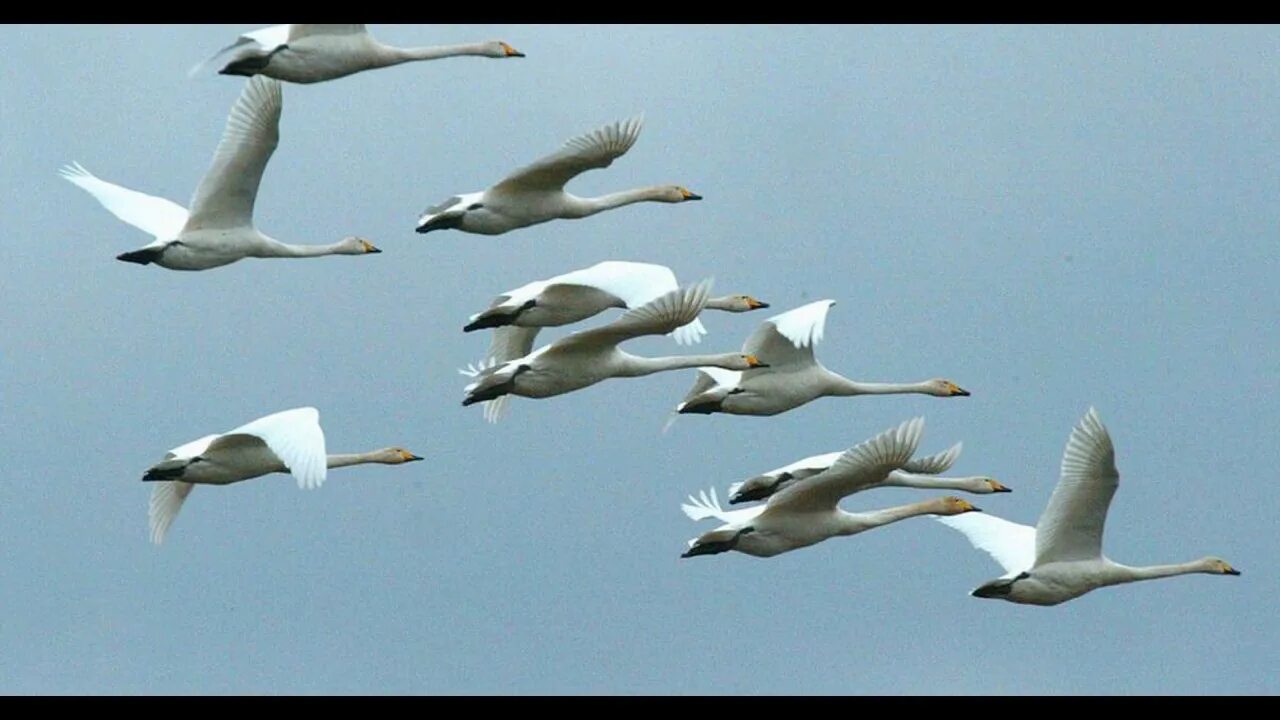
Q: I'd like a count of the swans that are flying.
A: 10